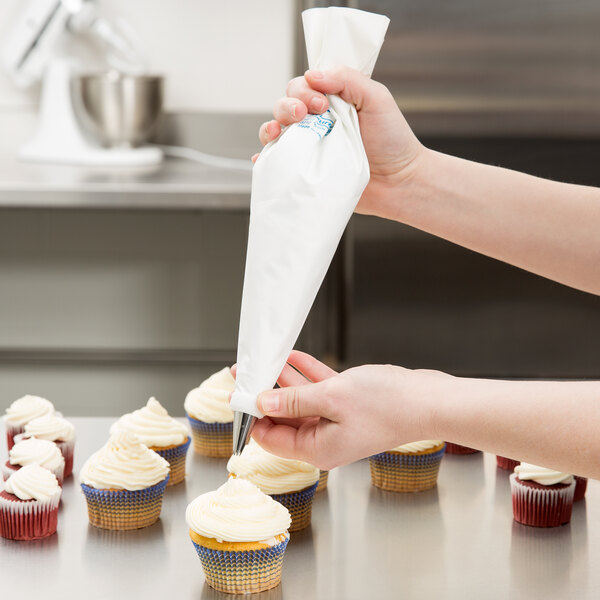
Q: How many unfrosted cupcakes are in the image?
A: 0